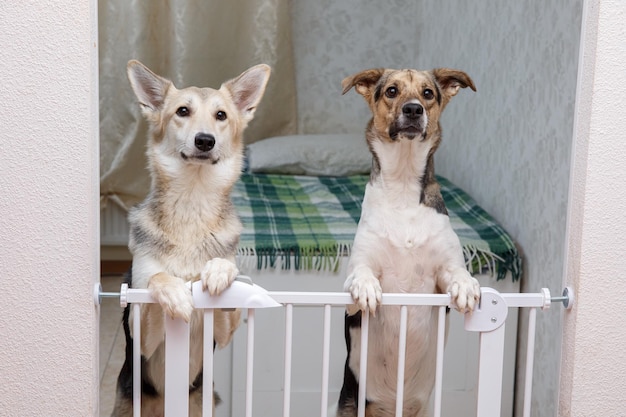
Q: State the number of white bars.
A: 11